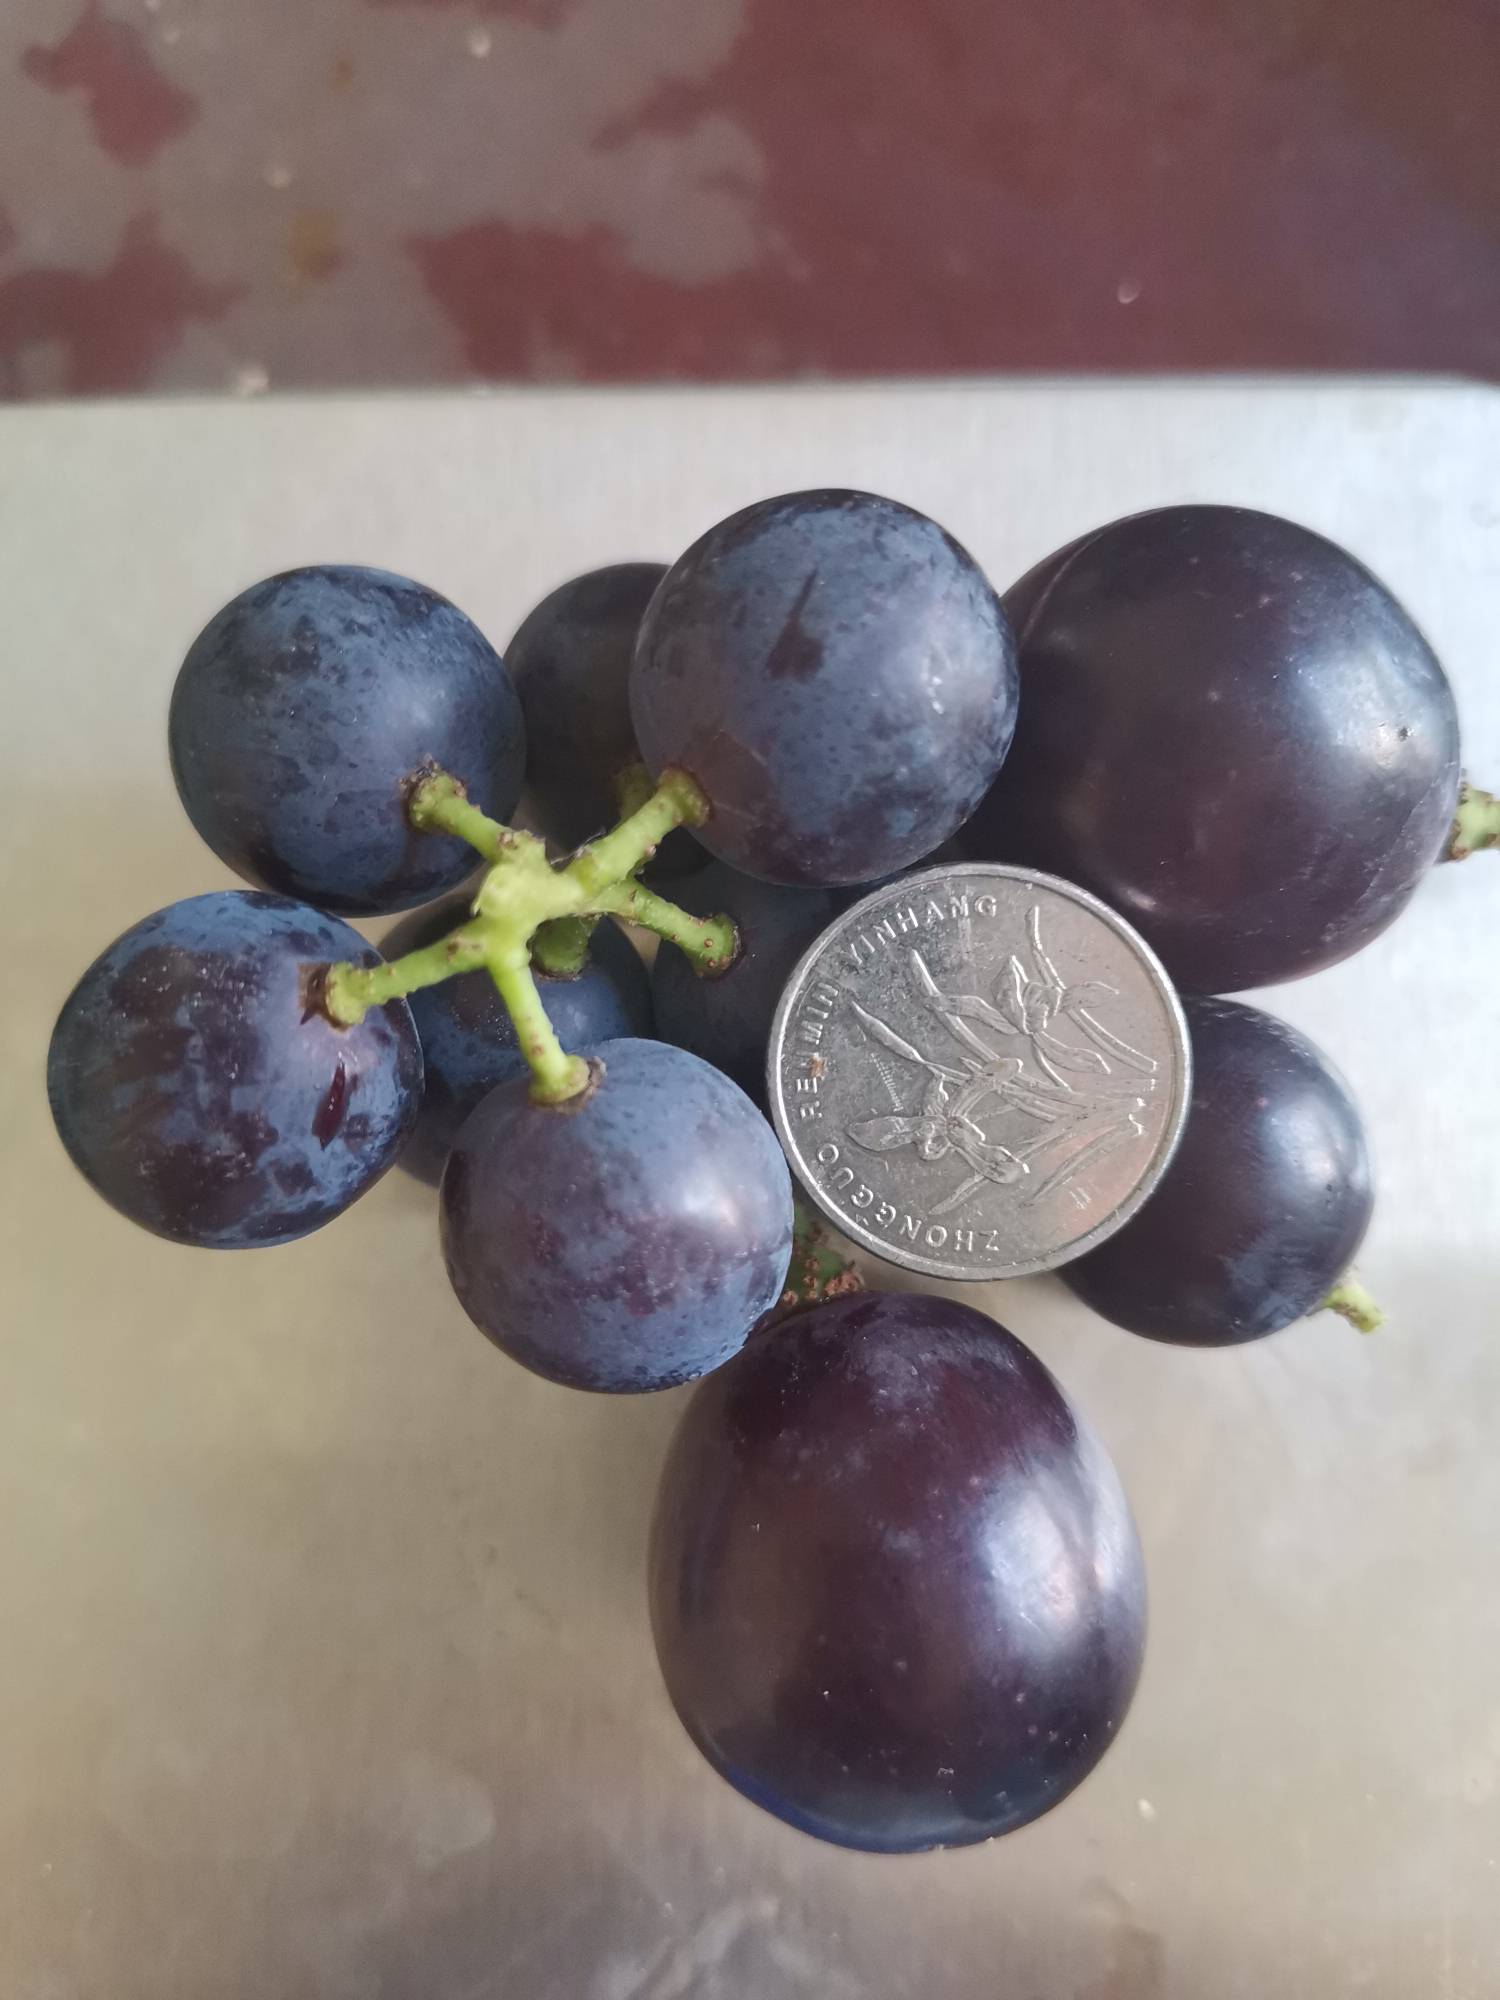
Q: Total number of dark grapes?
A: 10